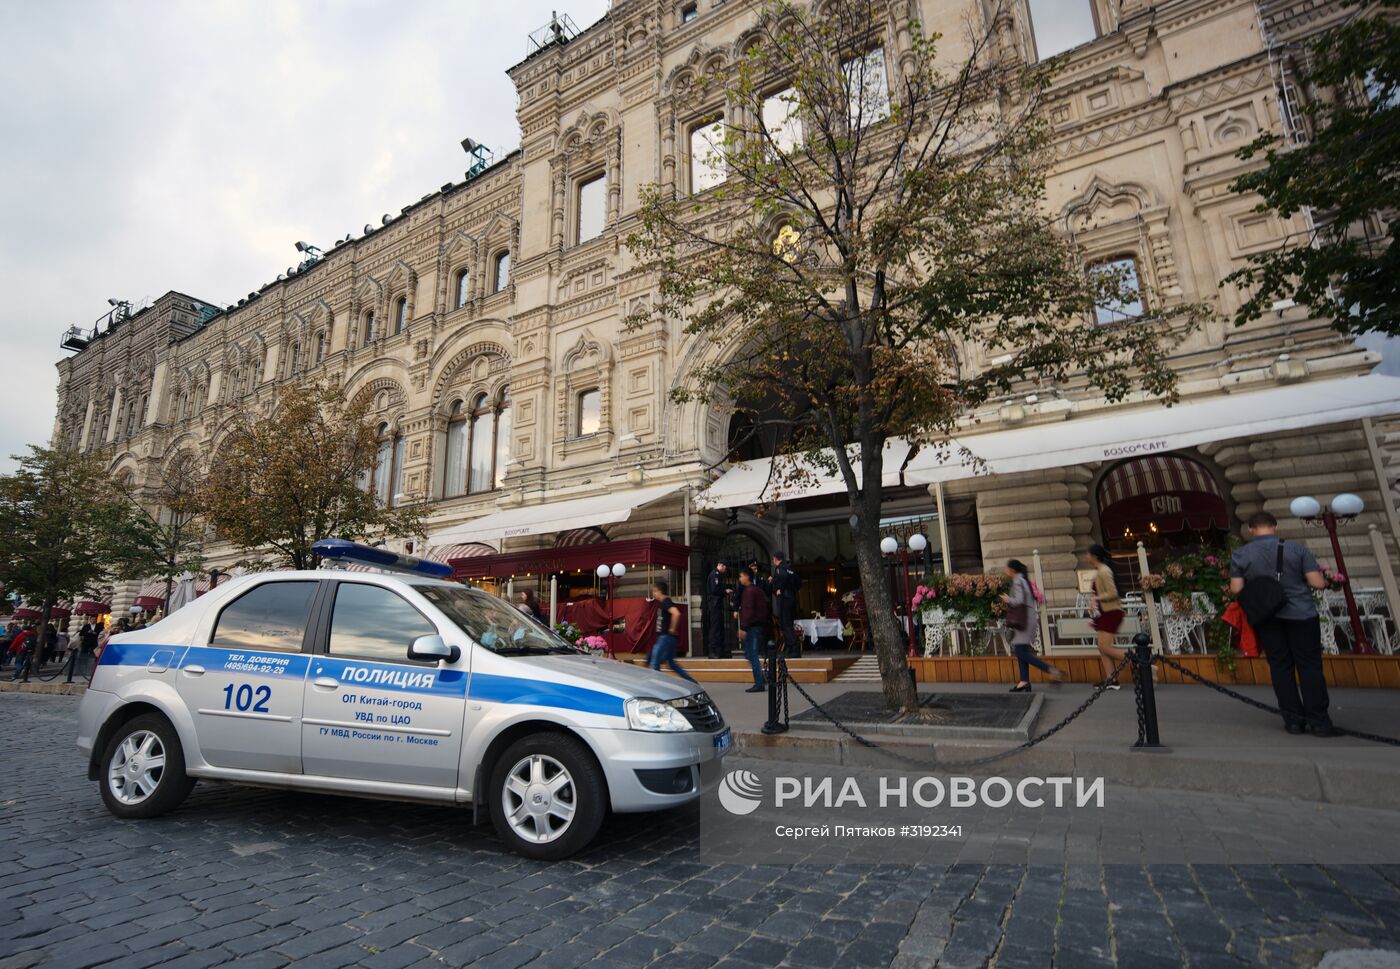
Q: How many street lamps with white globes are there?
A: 3